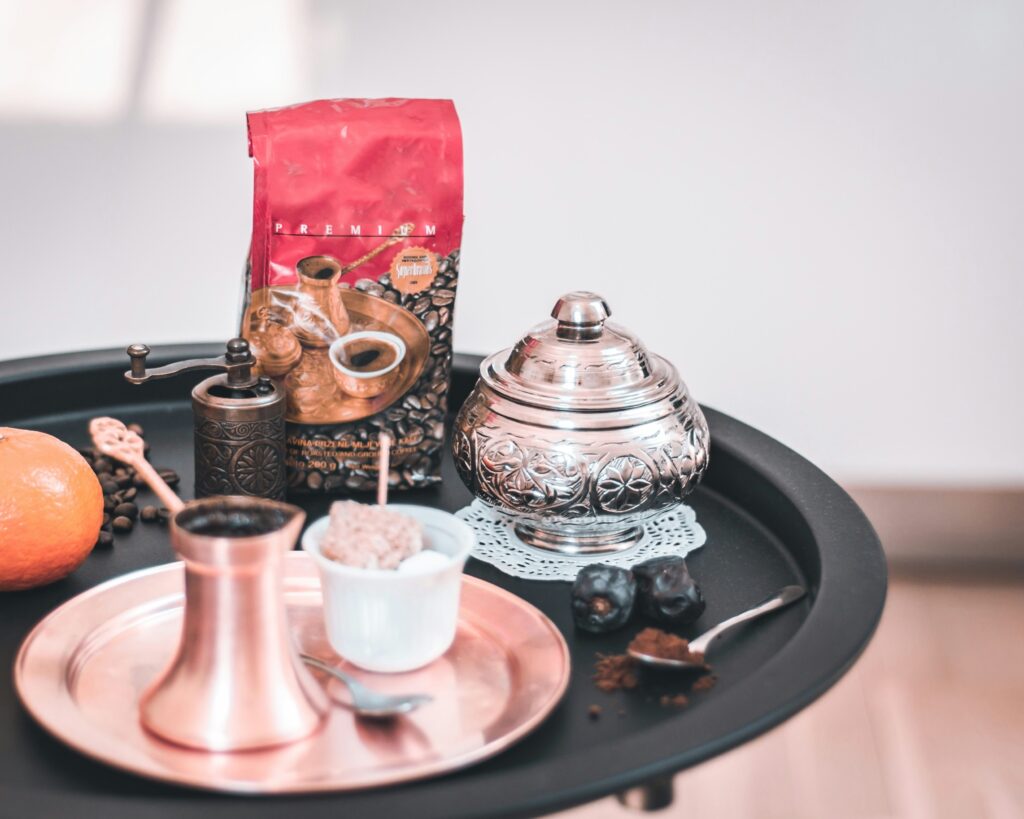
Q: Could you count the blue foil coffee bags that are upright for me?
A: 0